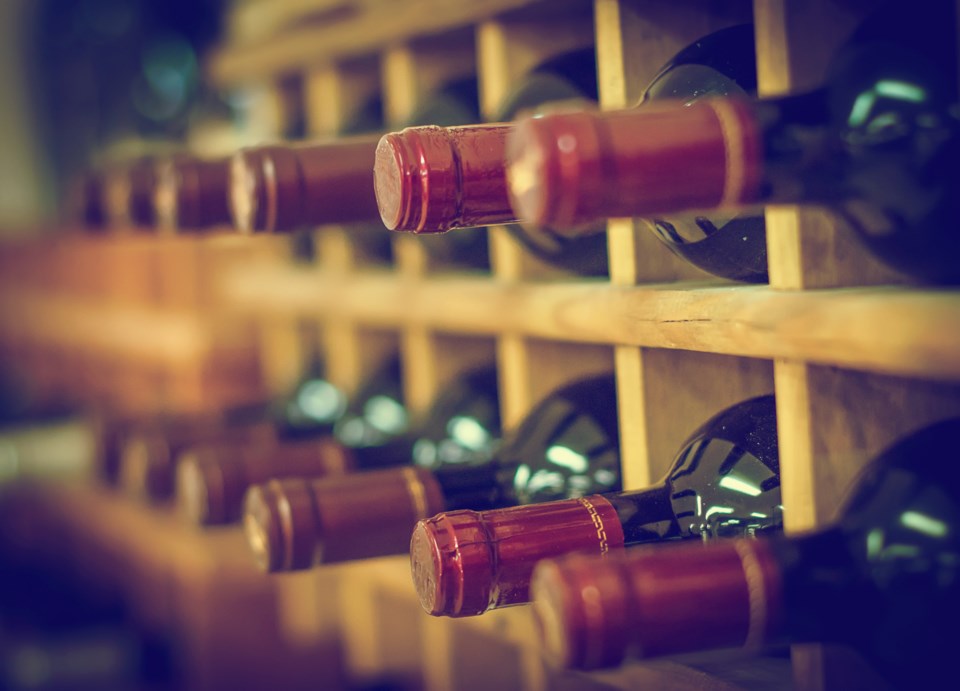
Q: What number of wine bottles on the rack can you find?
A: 12